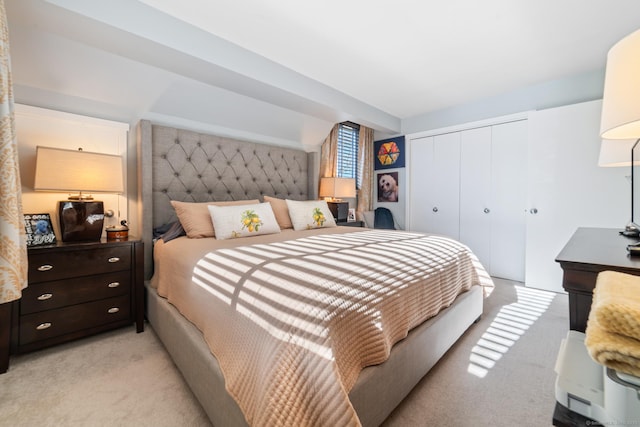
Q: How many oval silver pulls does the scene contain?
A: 6